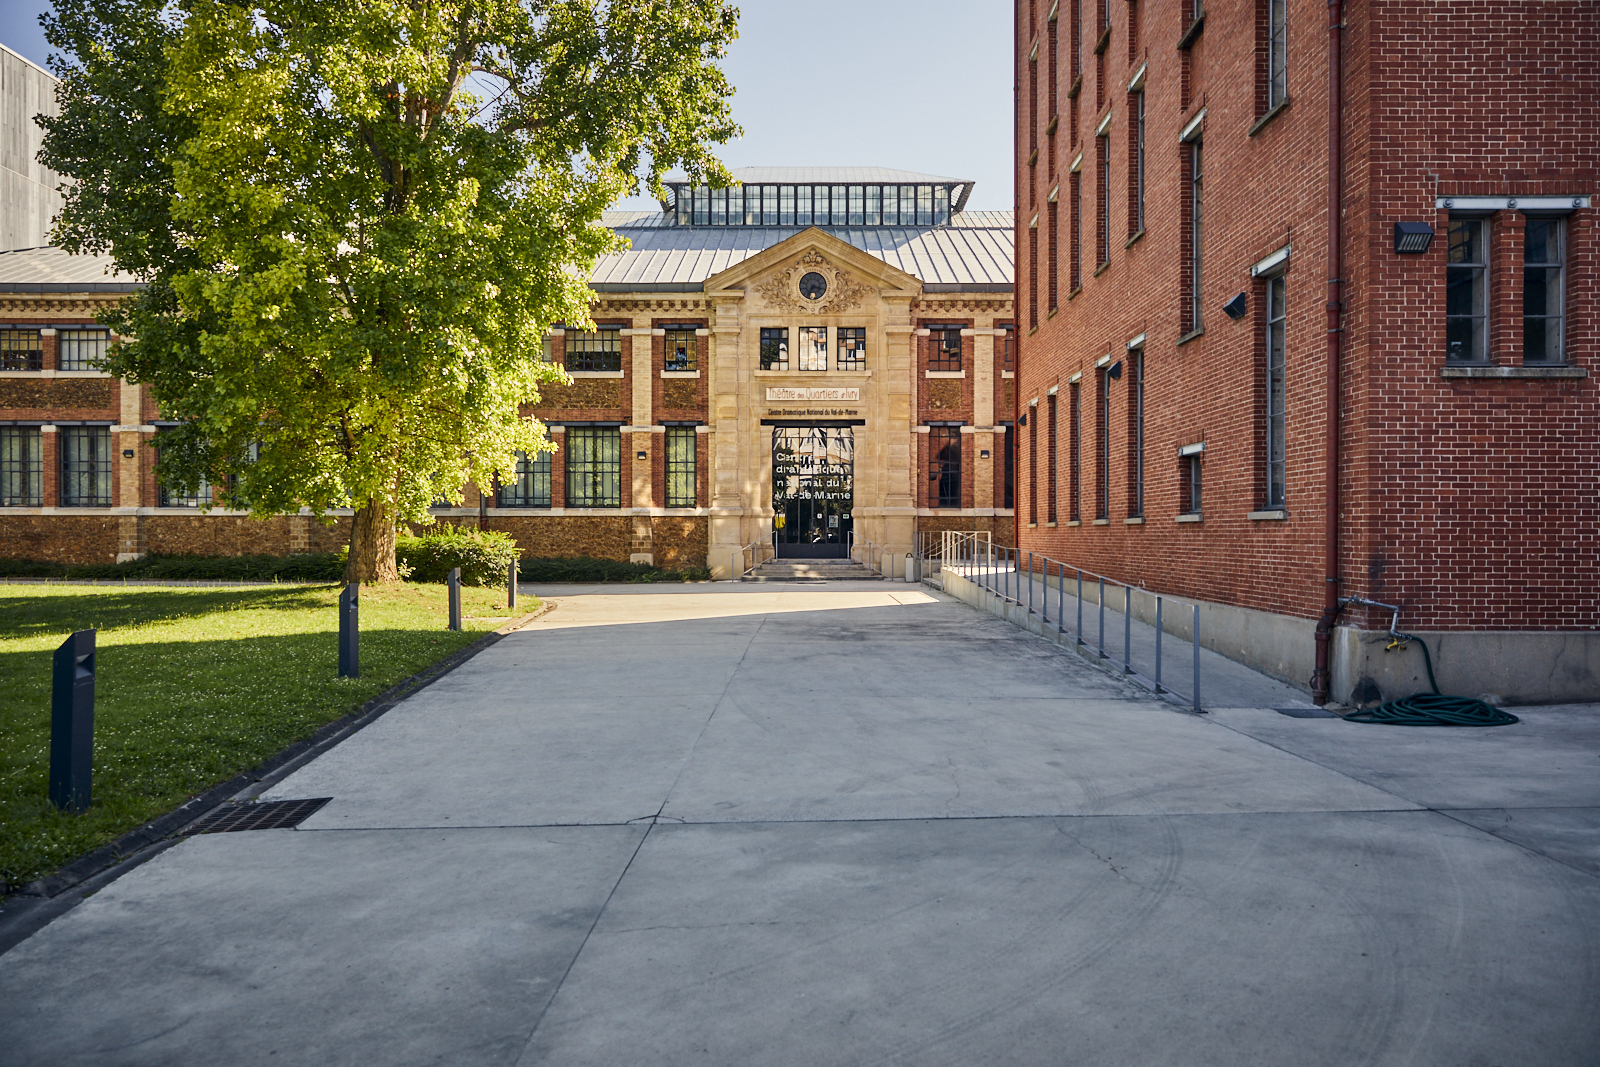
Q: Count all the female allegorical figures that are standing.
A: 0